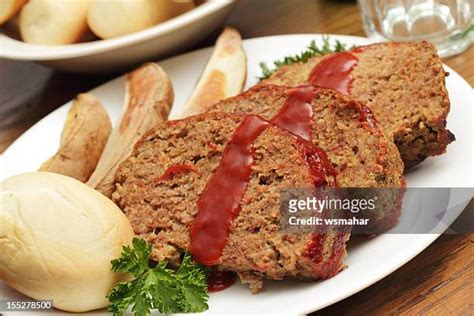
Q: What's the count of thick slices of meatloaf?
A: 3